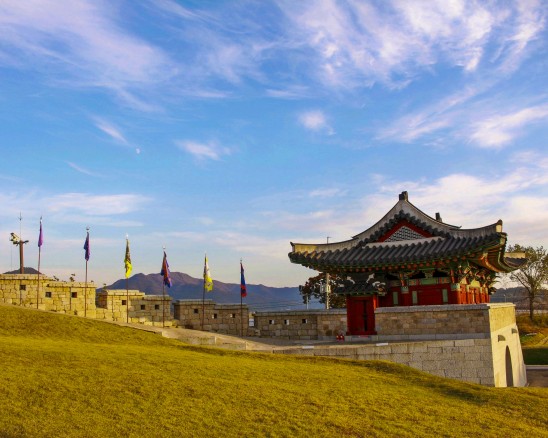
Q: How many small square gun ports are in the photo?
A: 12